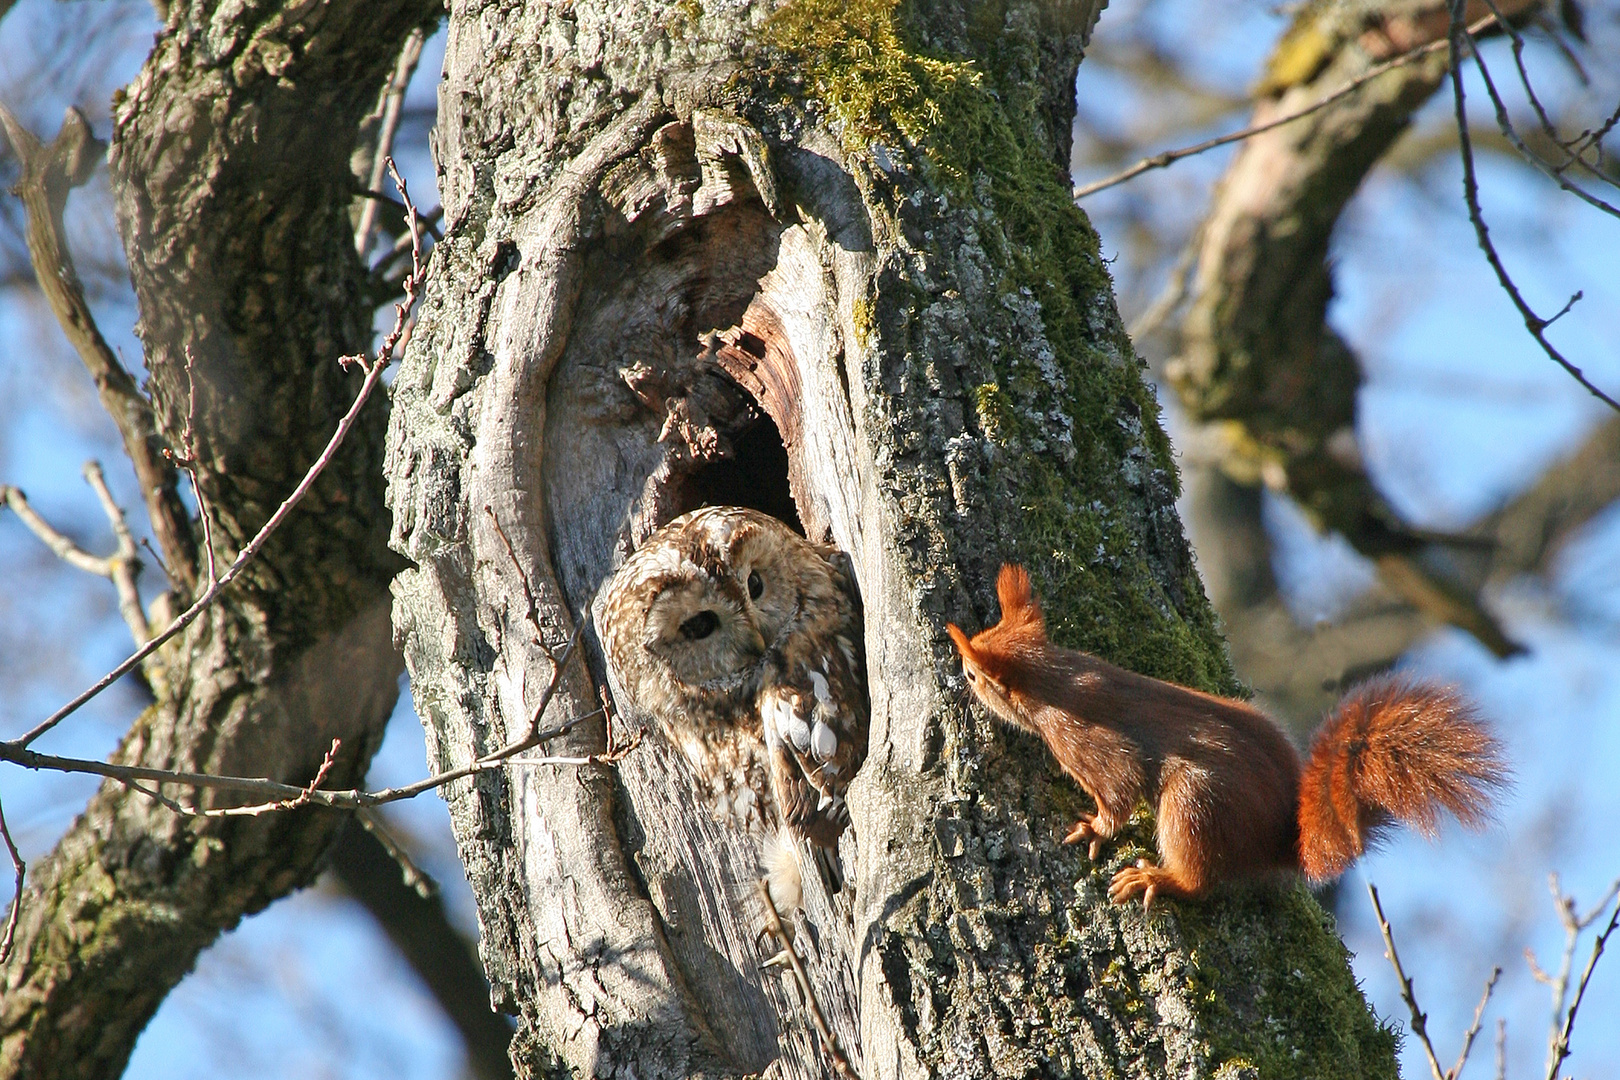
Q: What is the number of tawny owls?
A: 1